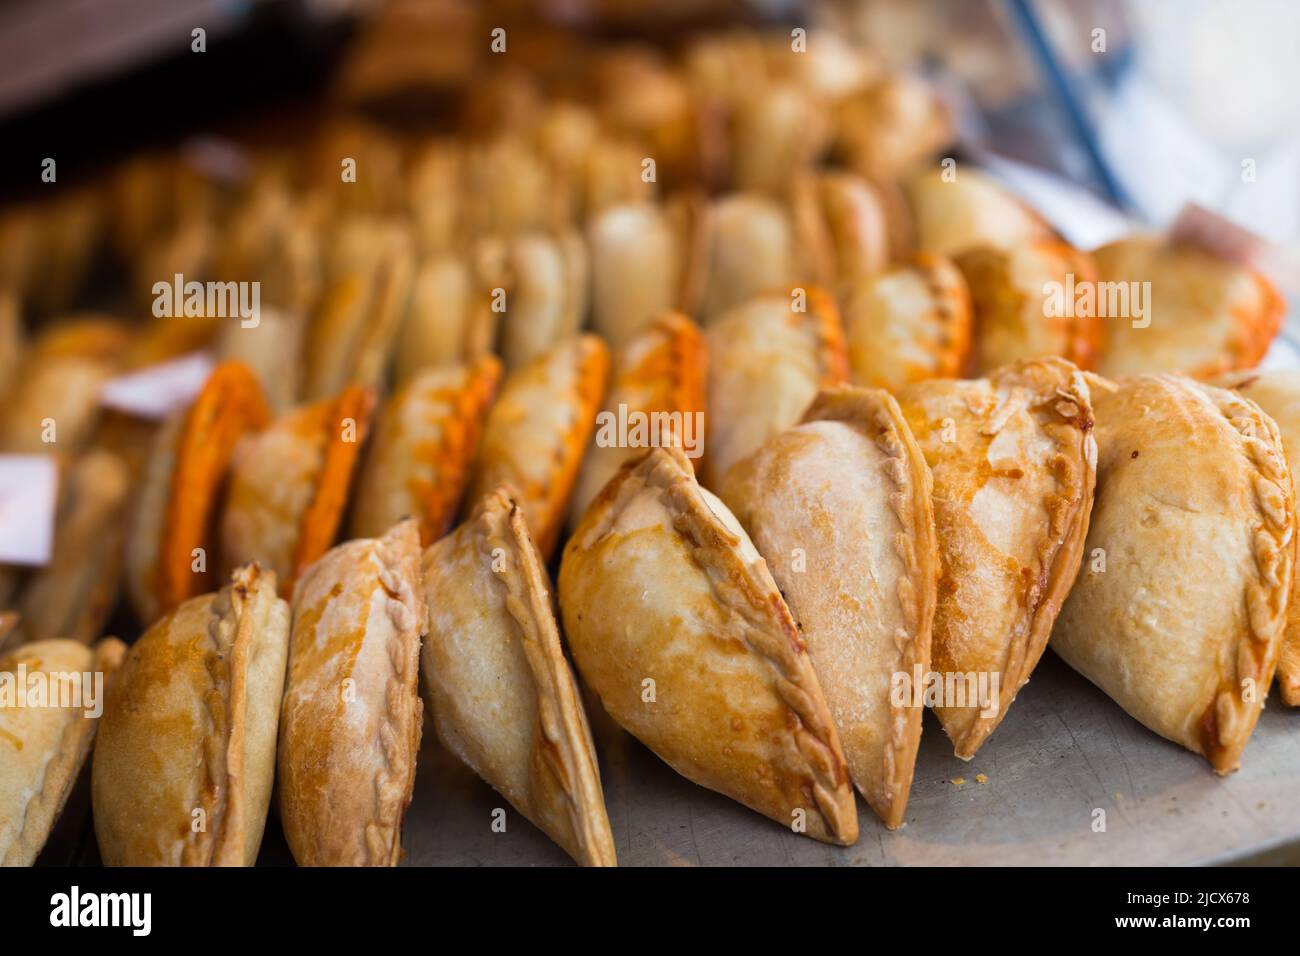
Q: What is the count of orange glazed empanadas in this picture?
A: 9